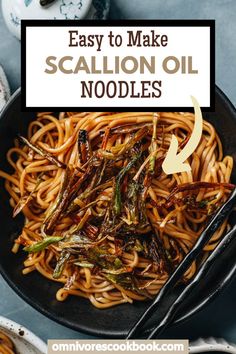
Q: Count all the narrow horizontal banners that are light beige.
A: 1